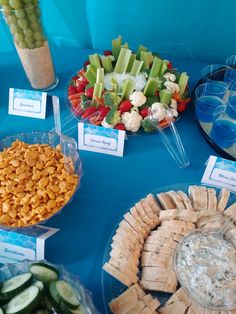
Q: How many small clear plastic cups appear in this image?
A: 5